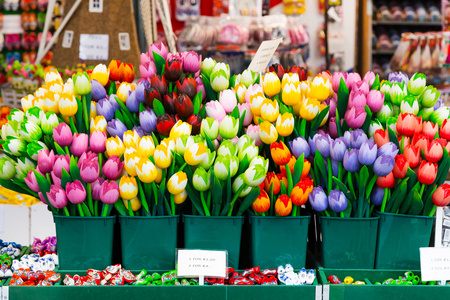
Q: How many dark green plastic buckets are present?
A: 6